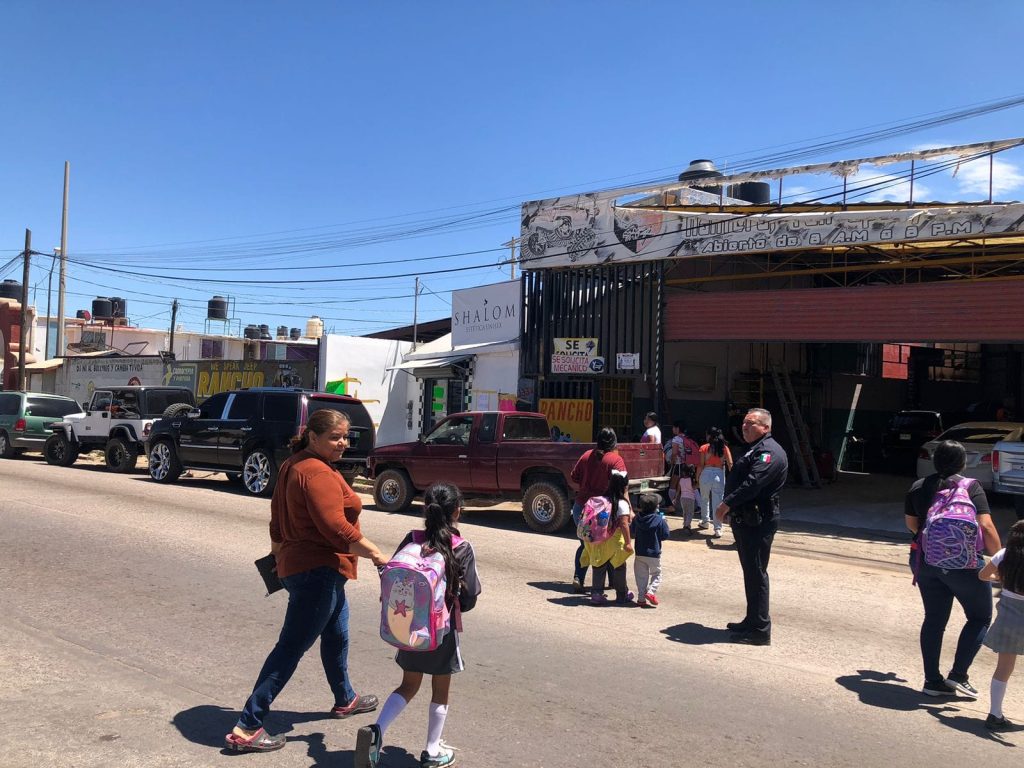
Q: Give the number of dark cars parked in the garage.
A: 1